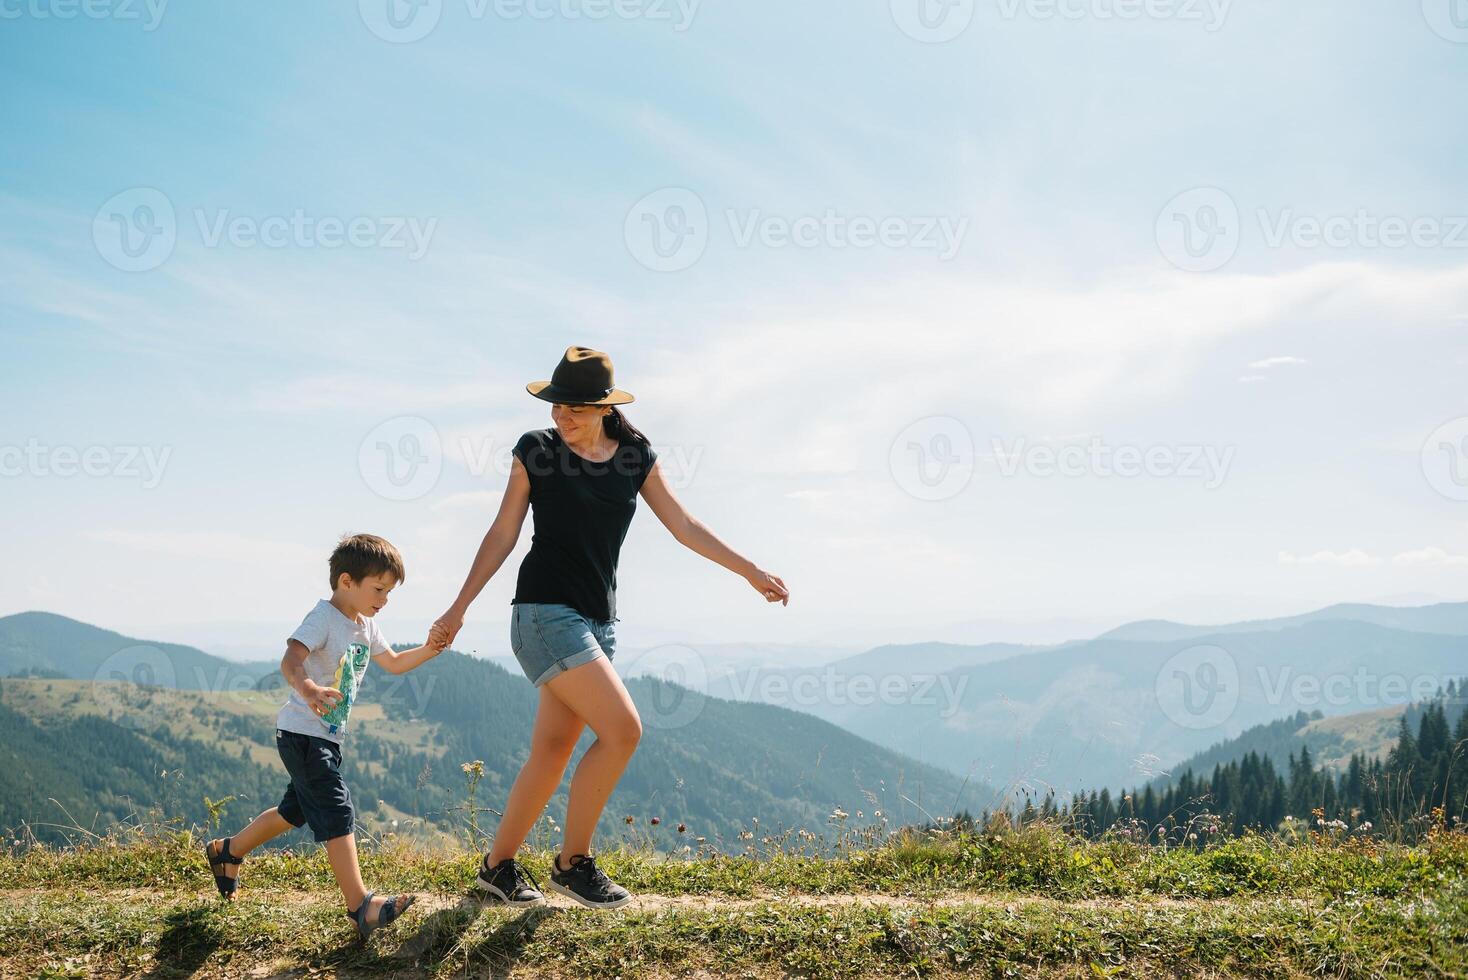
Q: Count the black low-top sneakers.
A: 2